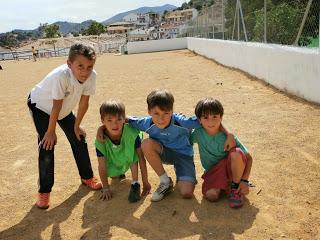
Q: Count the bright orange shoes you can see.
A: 2